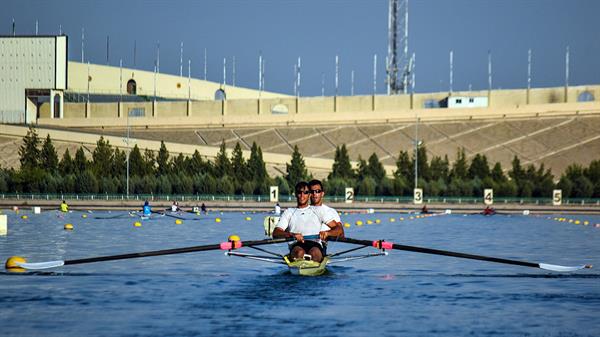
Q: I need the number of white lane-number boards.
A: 5